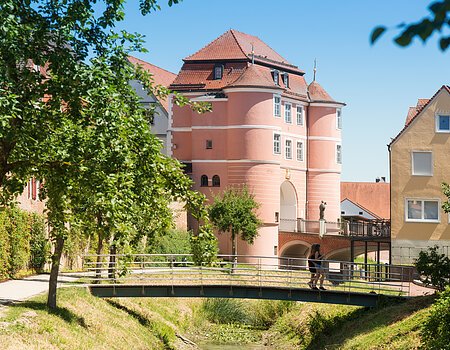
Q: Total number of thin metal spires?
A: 2